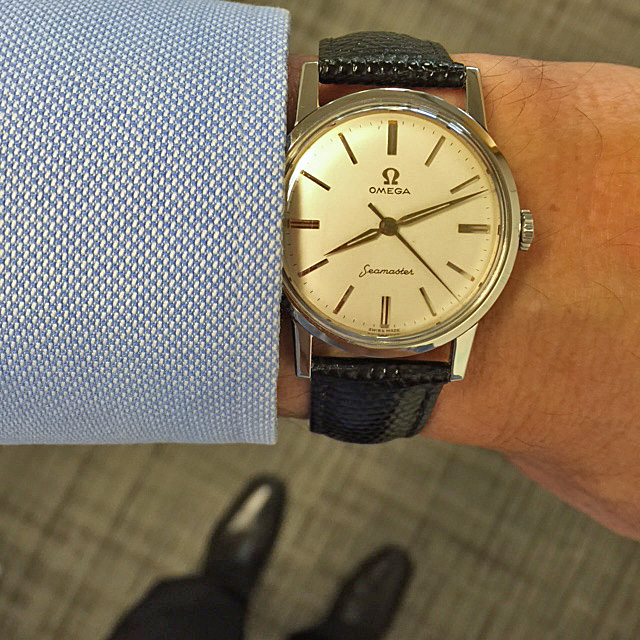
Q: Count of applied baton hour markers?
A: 12